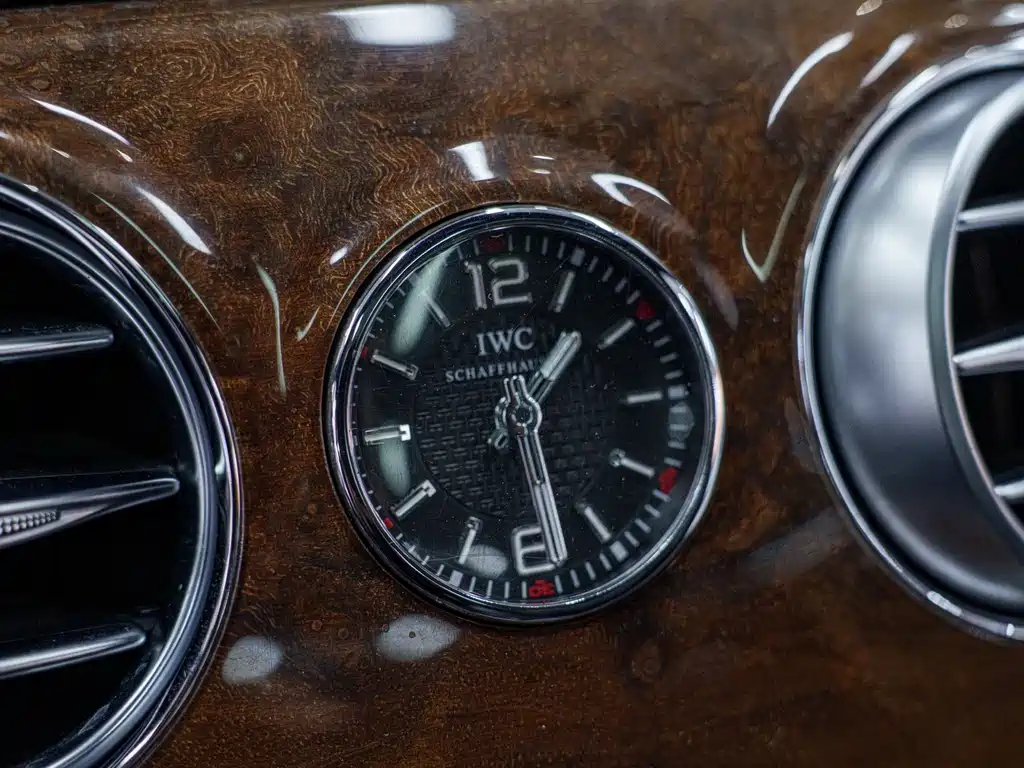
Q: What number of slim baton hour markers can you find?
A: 10